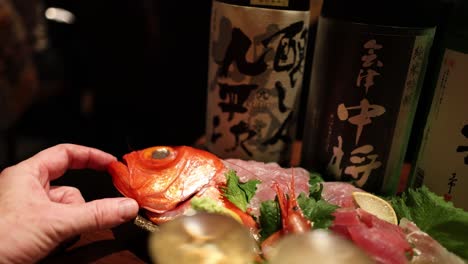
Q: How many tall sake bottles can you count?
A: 3